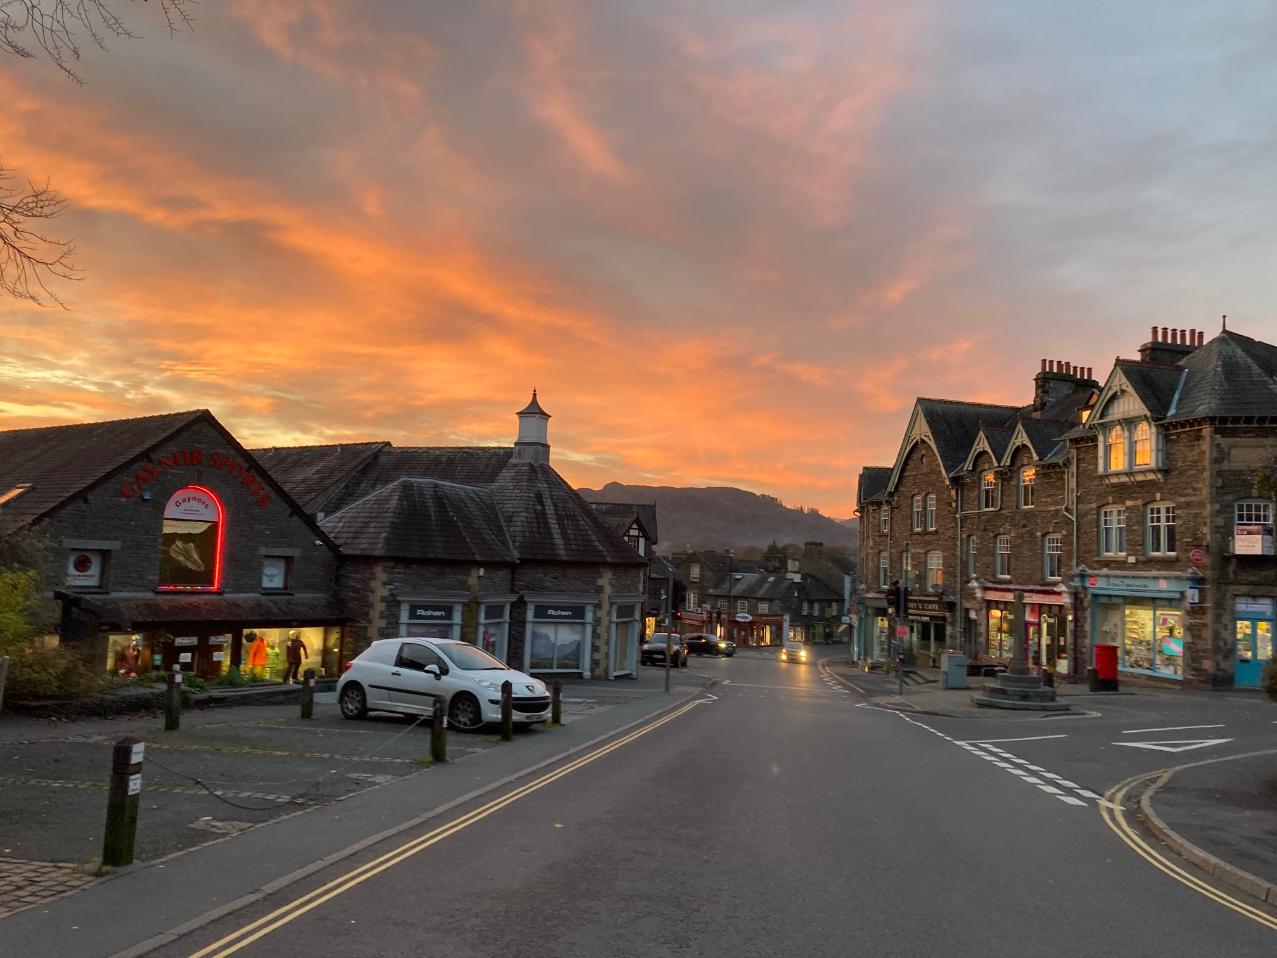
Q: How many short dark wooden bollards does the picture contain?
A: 6